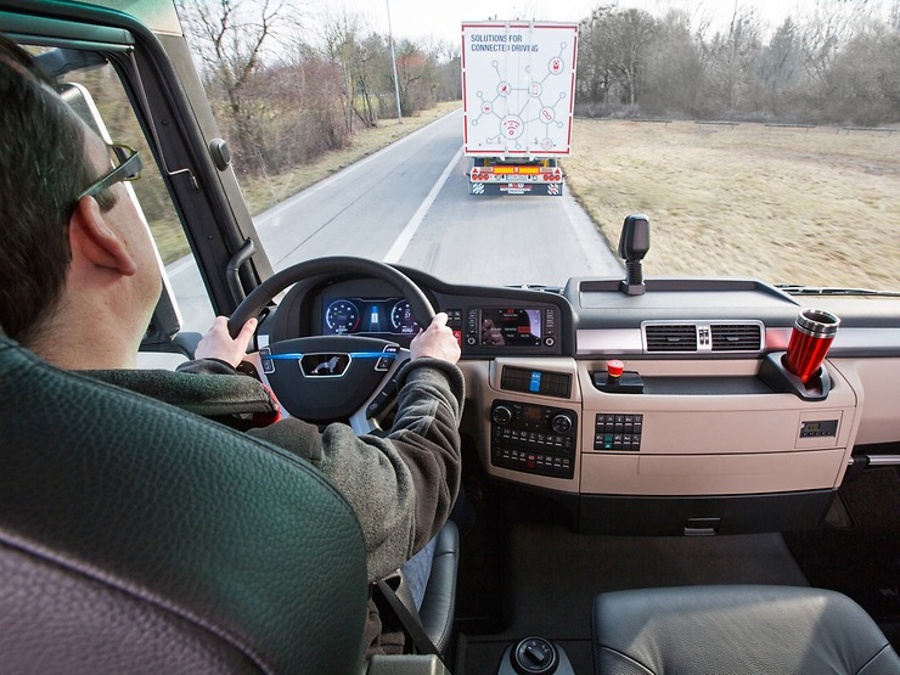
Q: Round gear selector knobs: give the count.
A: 1